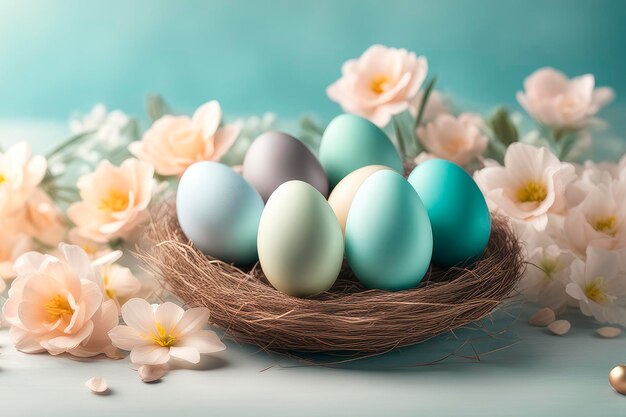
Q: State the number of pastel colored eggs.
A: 7